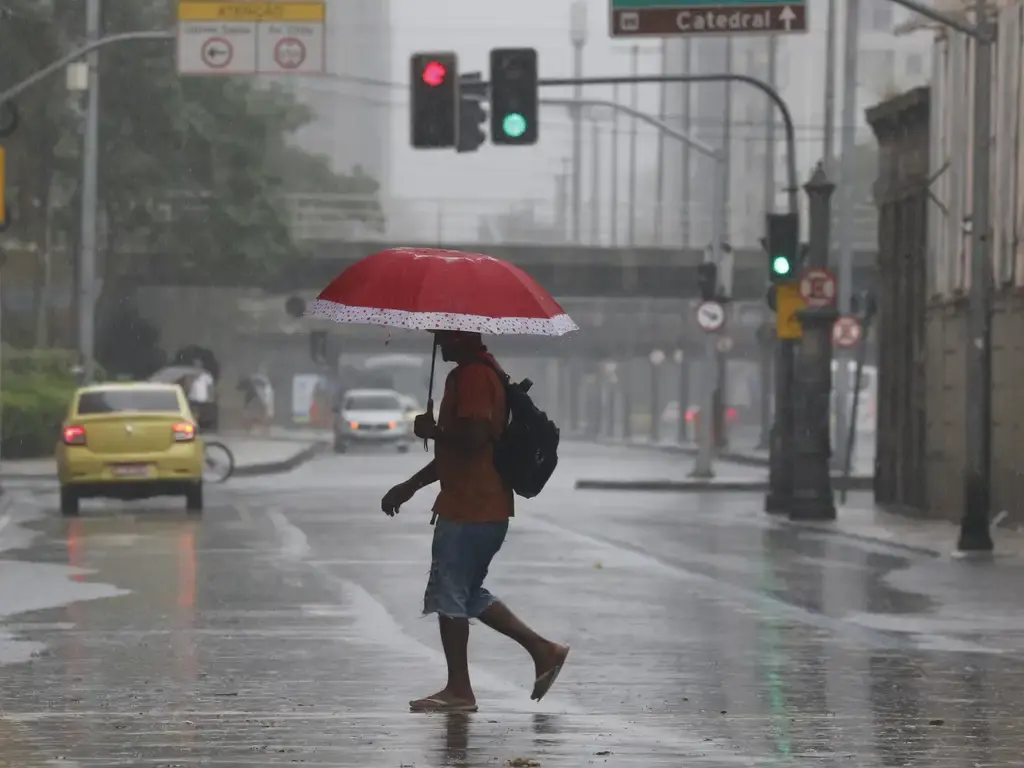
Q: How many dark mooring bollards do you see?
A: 0